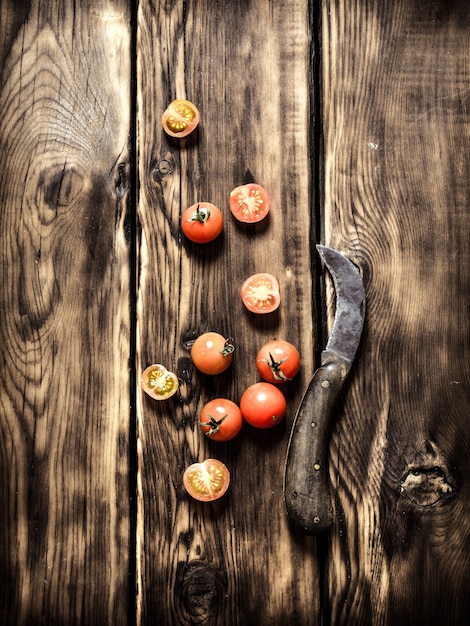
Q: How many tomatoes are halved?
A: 5